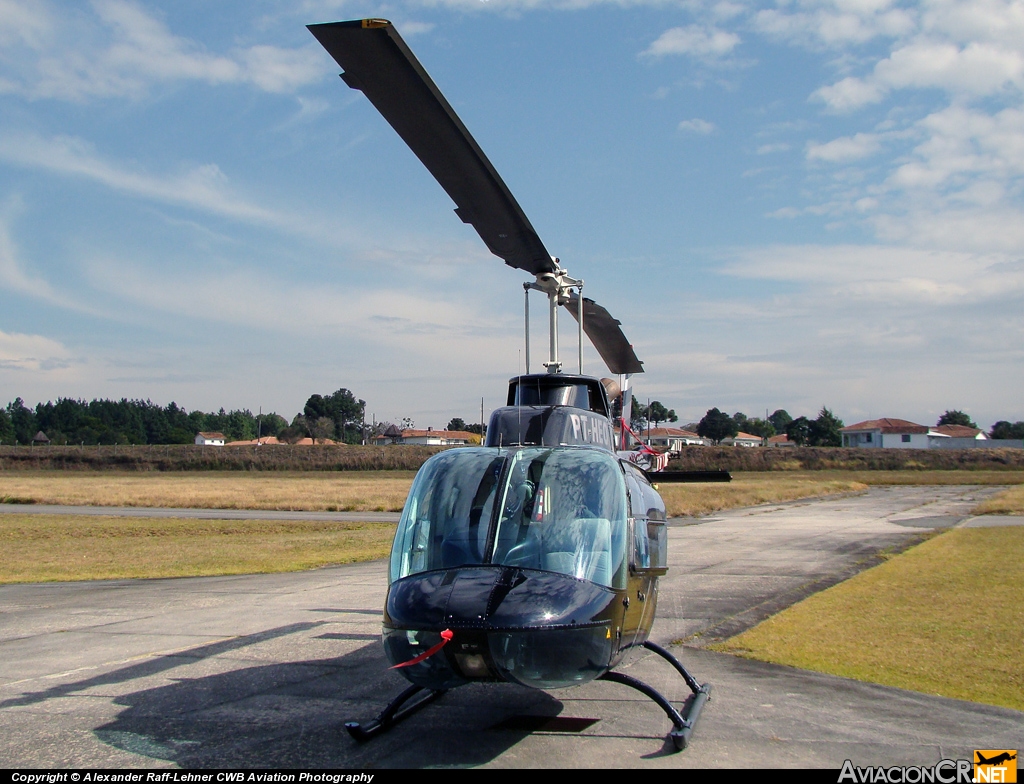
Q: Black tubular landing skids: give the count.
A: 2